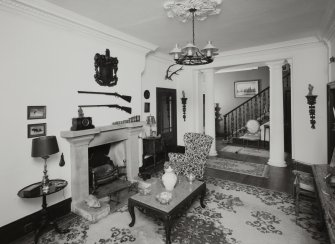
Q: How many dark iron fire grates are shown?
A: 1